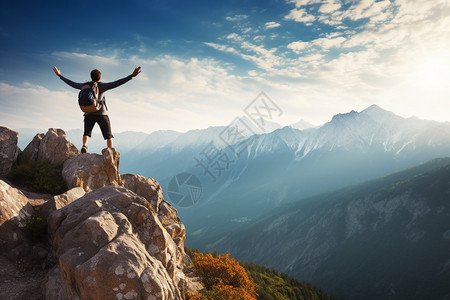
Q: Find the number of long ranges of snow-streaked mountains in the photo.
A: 1